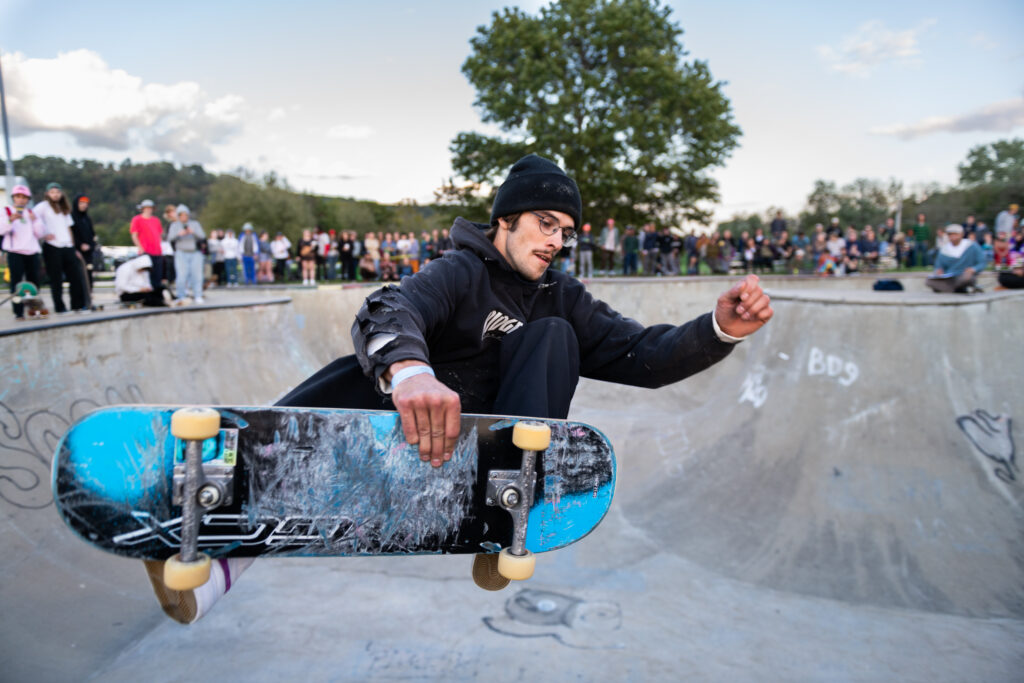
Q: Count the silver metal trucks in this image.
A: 2